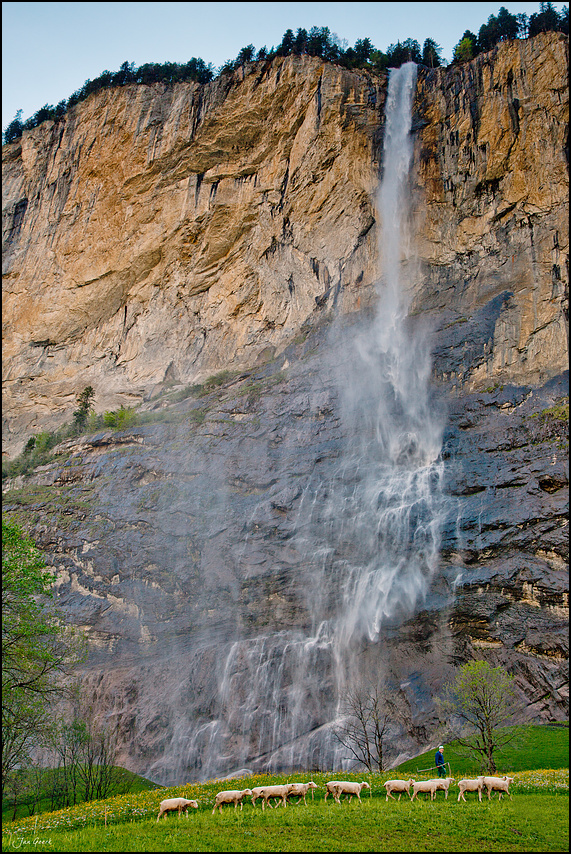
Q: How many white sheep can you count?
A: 13